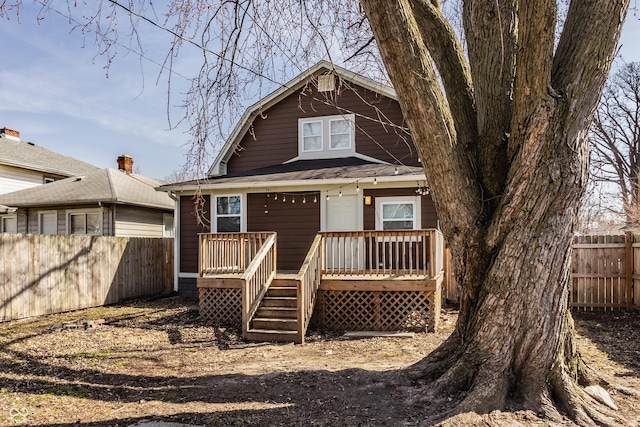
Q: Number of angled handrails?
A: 2